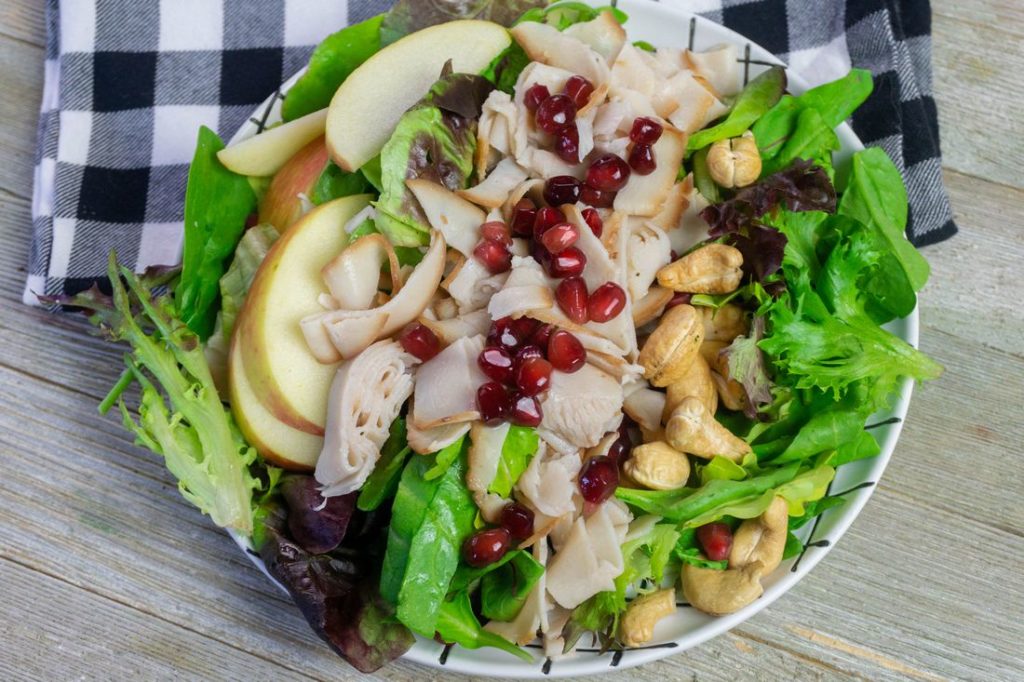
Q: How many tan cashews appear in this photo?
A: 11